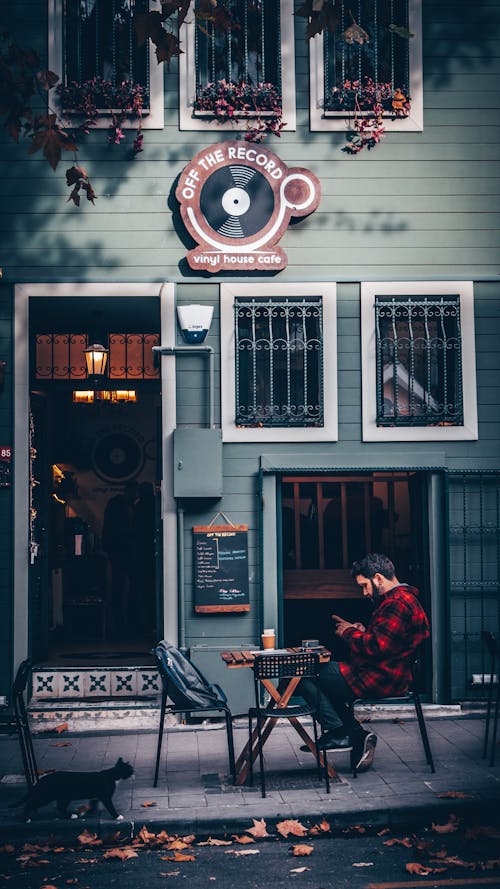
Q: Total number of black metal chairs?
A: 5